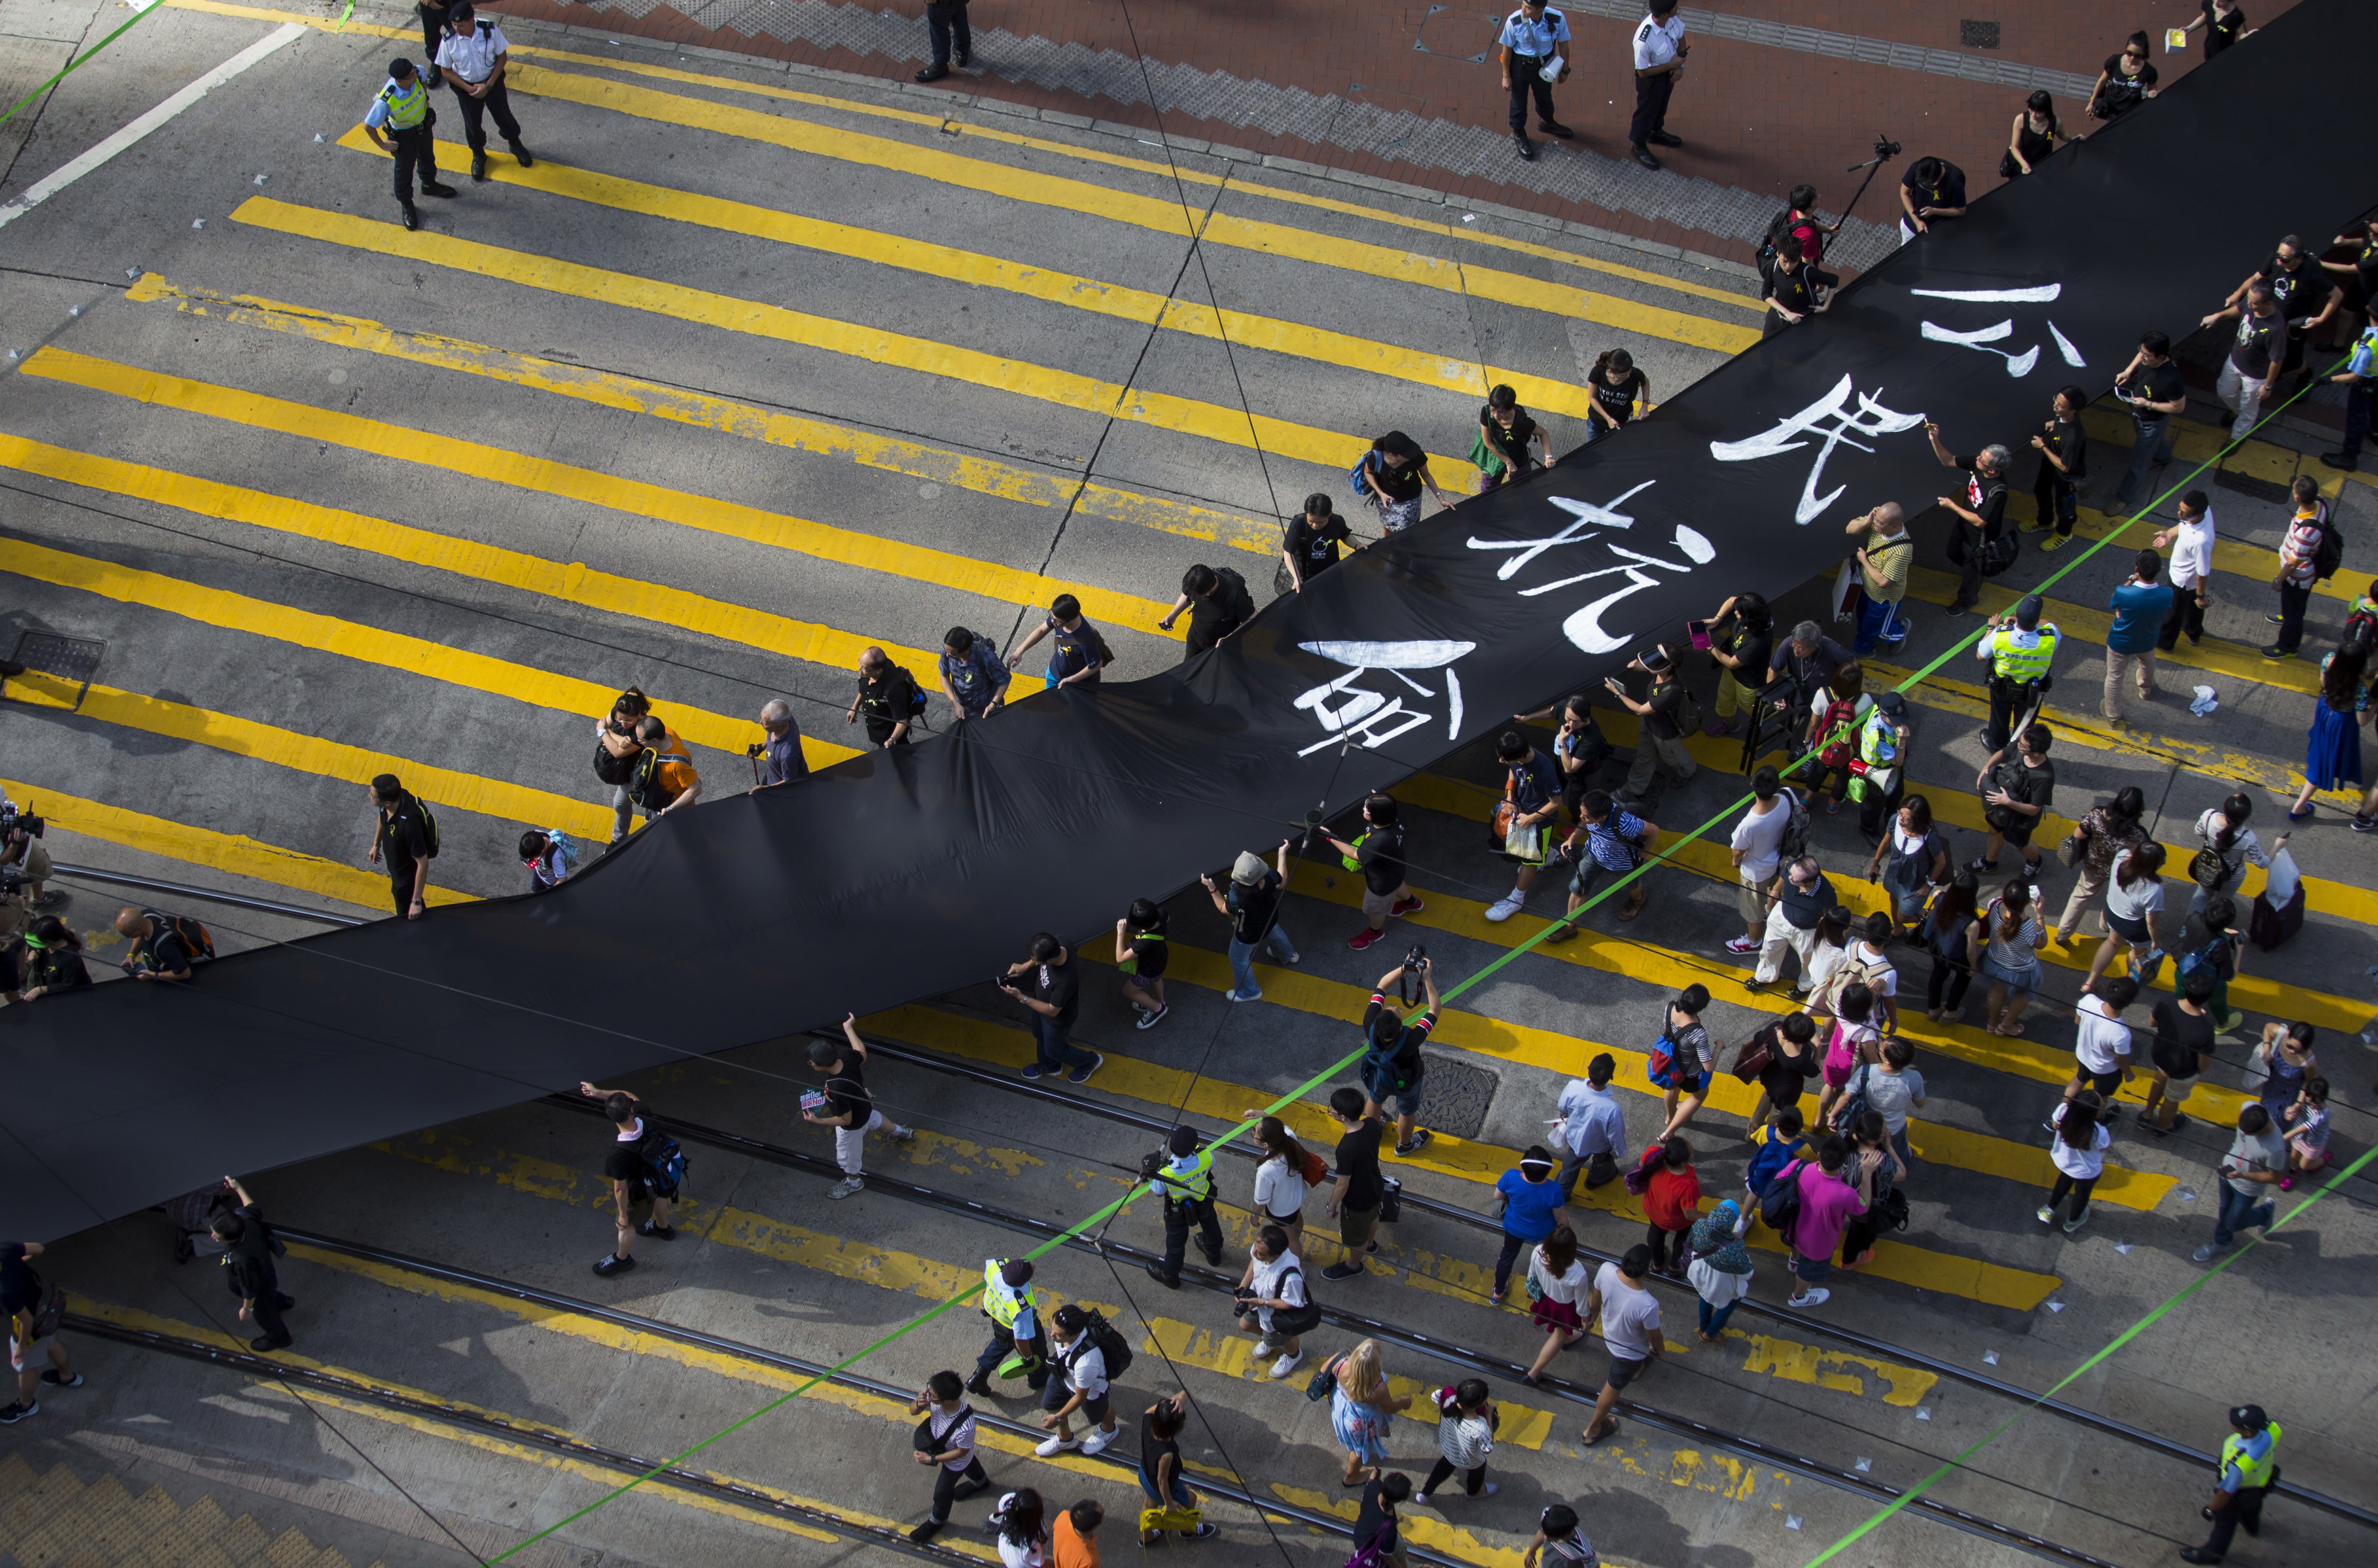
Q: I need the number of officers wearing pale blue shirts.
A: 8